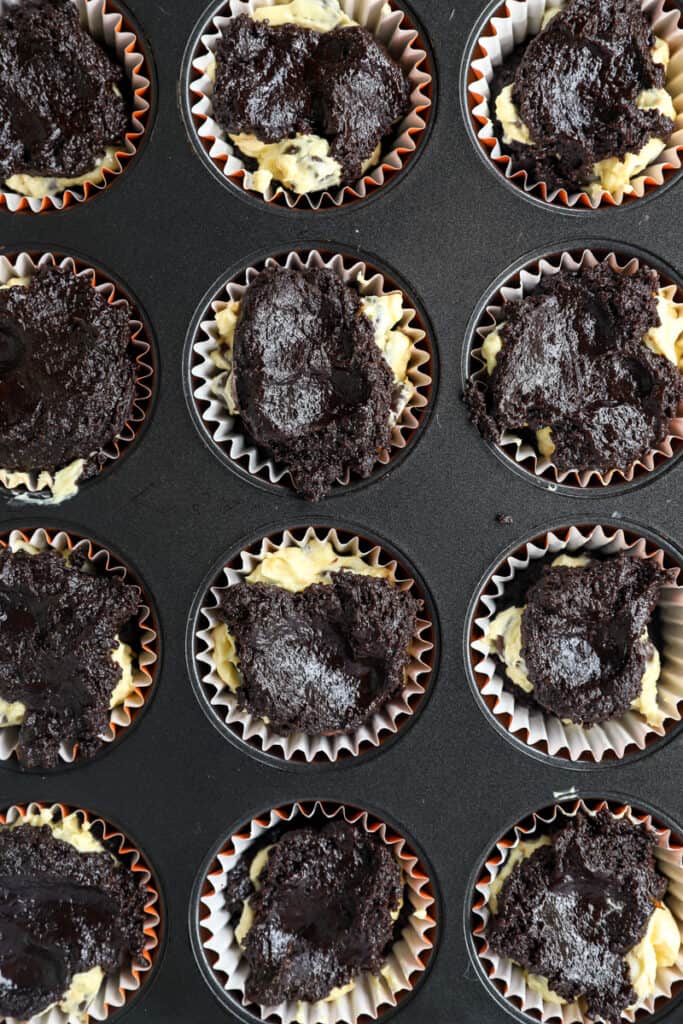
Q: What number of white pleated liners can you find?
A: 12